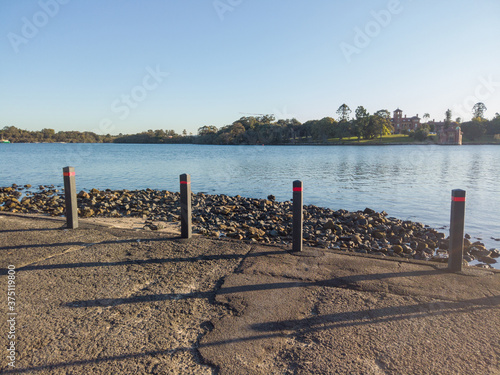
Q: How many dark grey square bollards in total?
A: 4